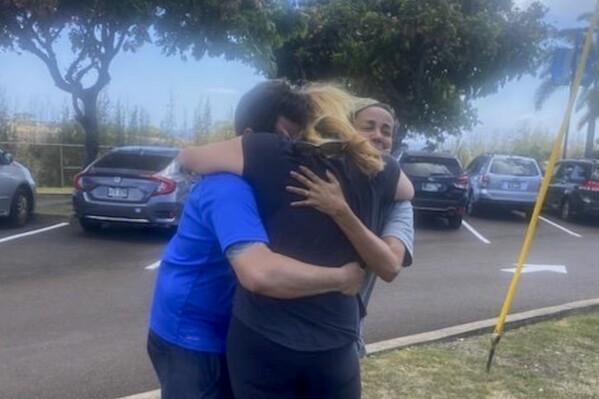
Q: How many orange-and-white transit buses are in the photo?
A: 0